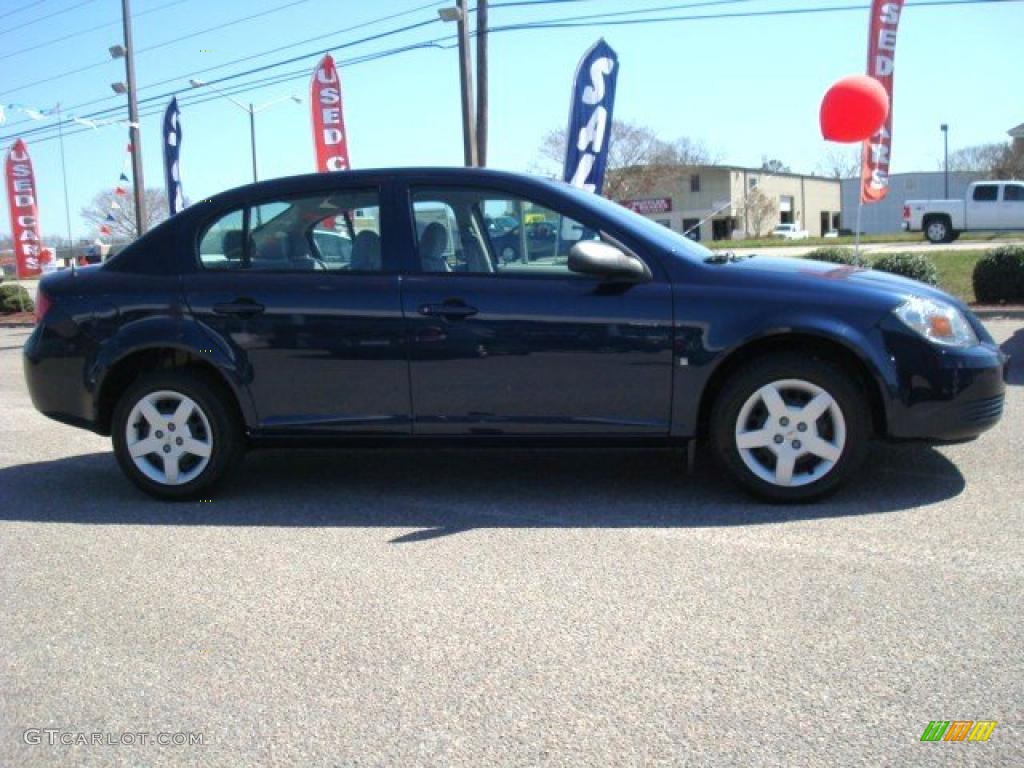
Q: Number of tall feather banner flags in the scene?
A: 5